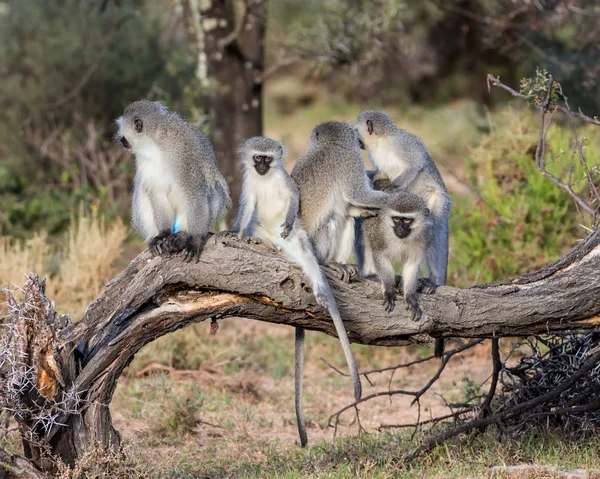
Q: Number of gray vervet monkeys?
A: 5